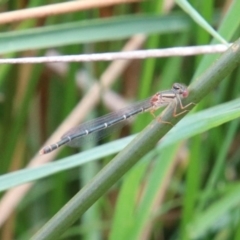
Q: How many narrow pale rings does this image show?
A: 7